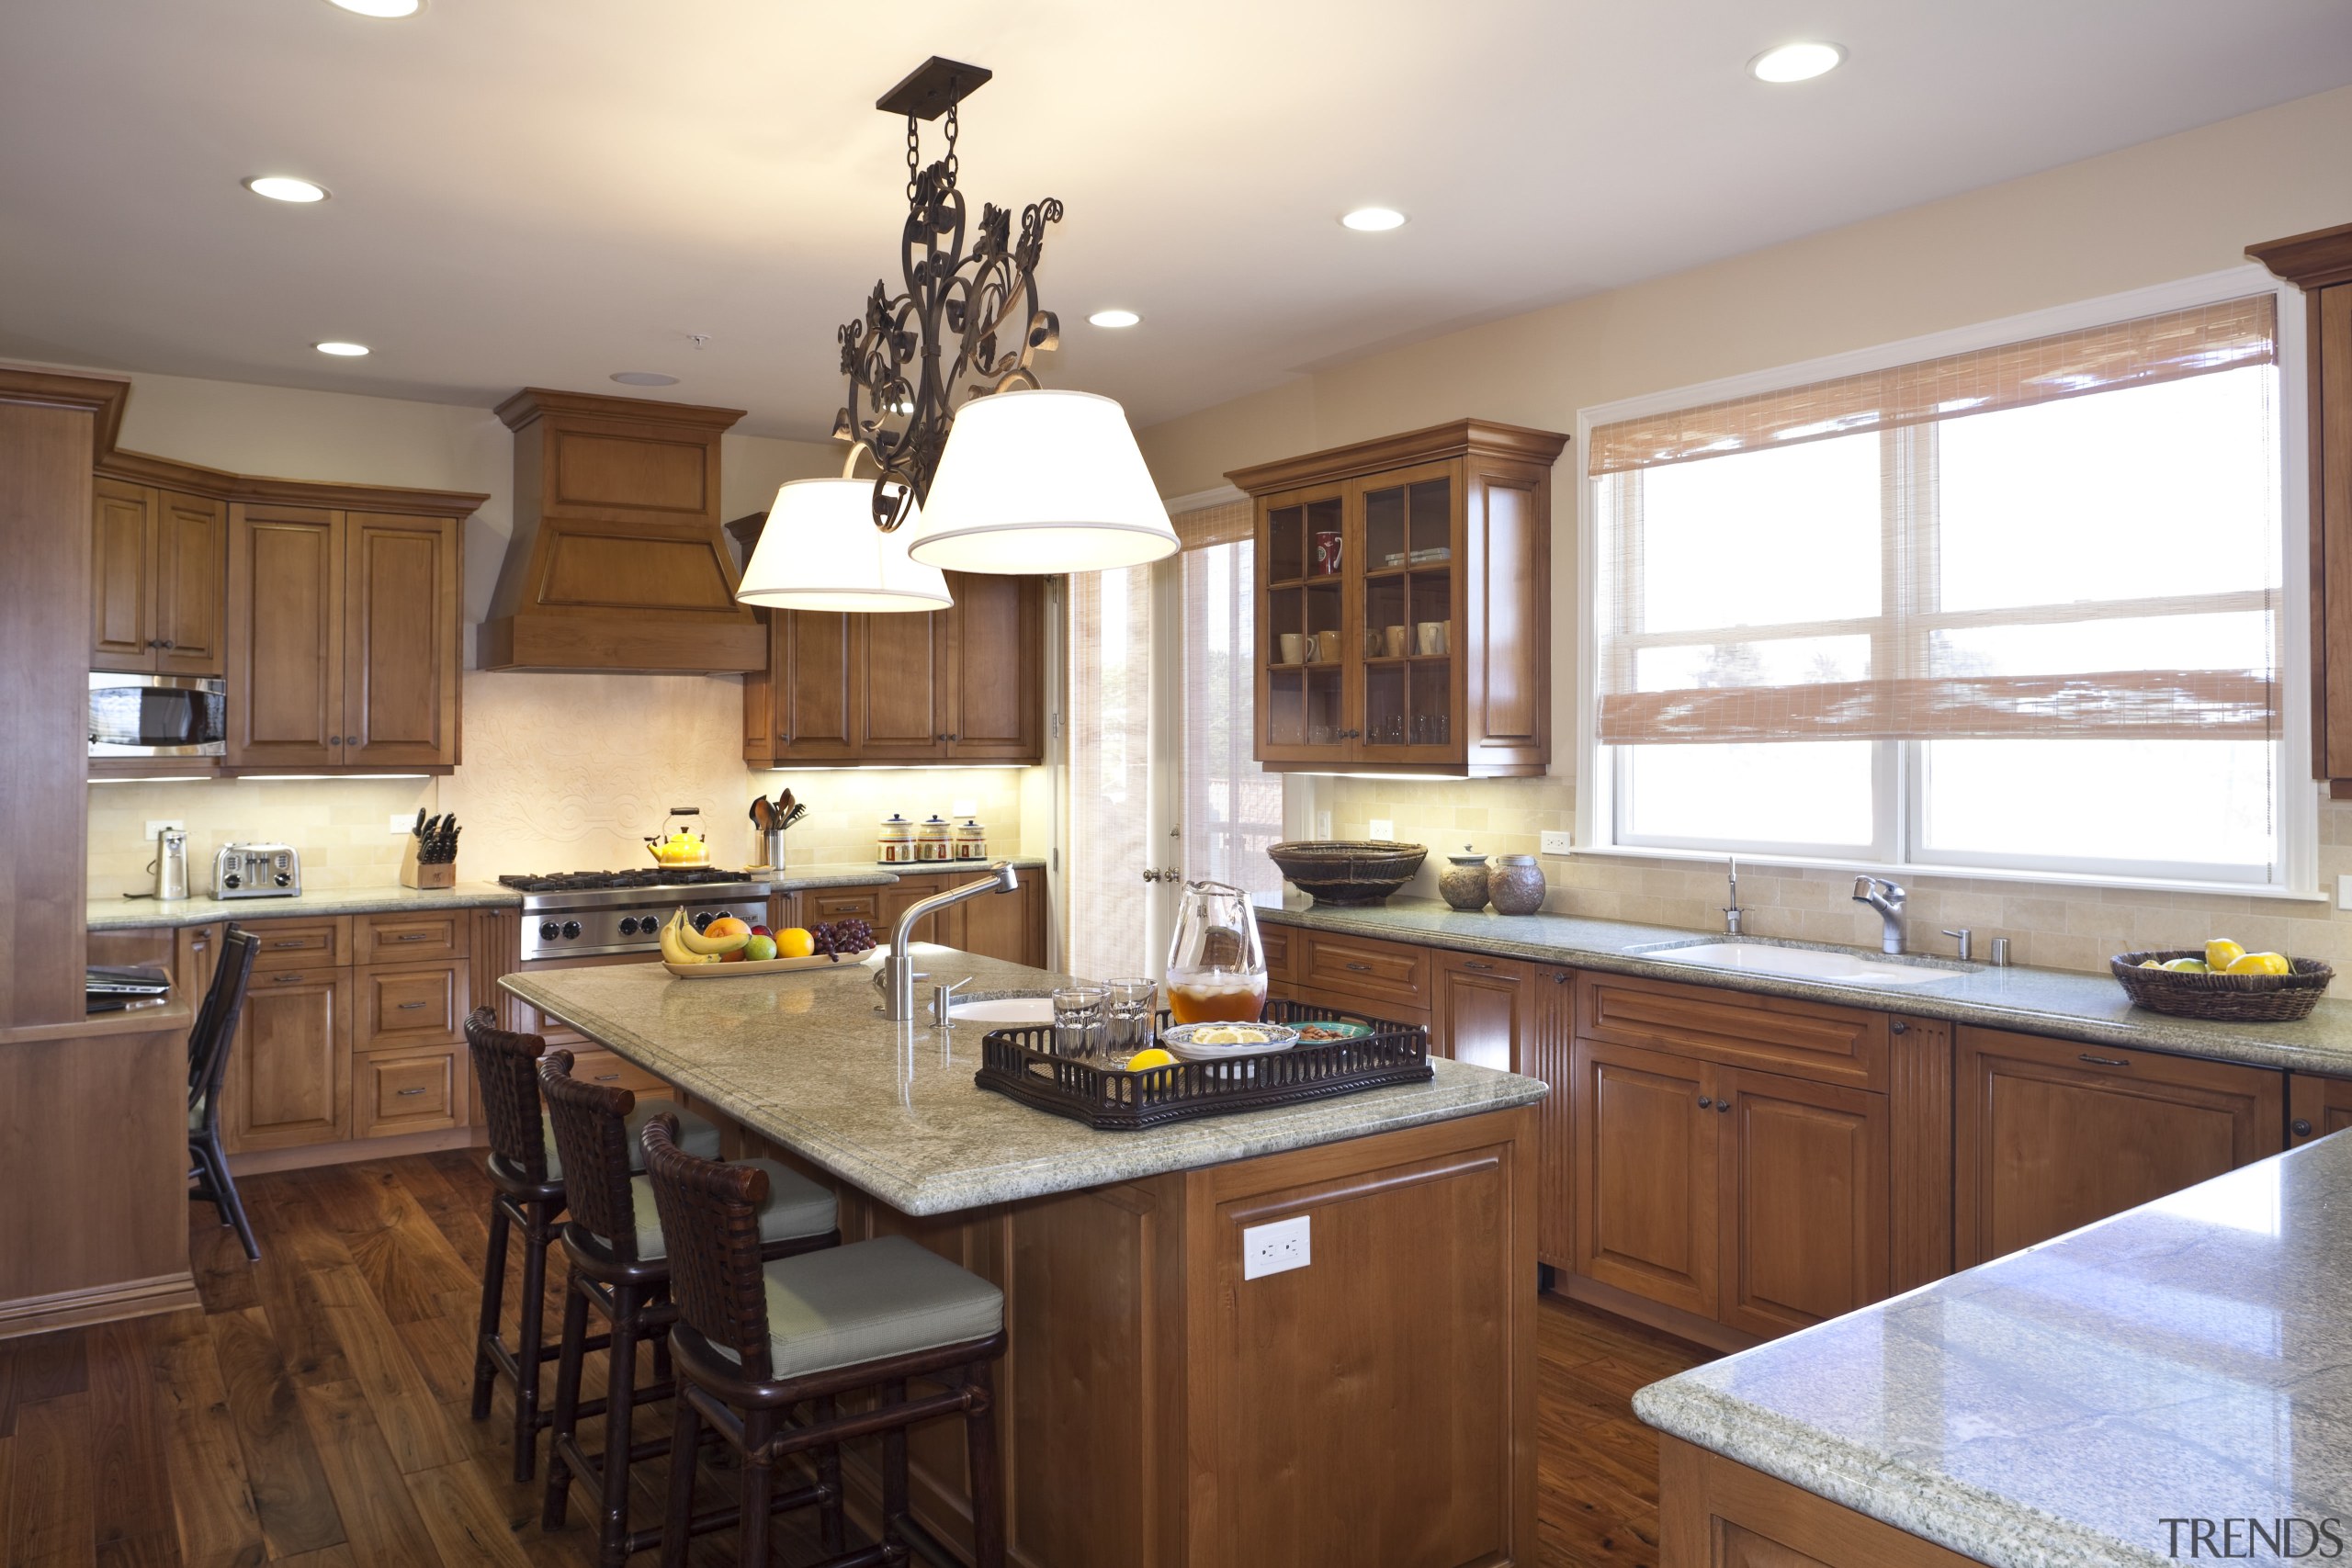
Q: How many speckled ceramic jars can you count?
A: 2